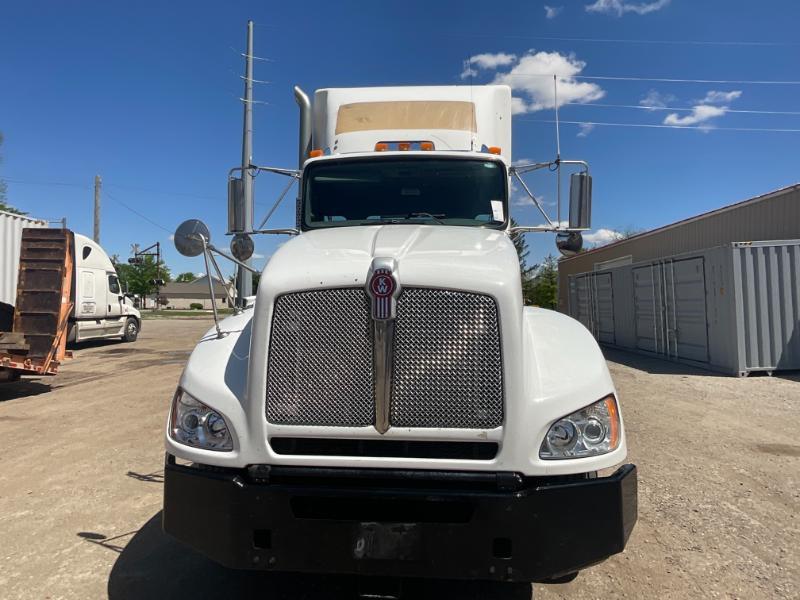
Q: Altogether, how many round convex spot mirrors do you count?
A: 3